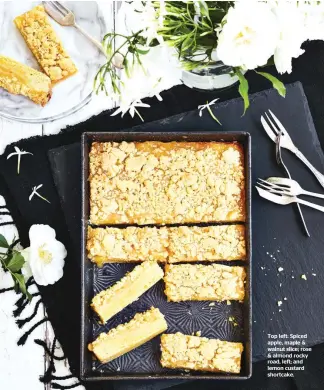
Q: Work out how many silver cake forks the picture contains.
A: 5